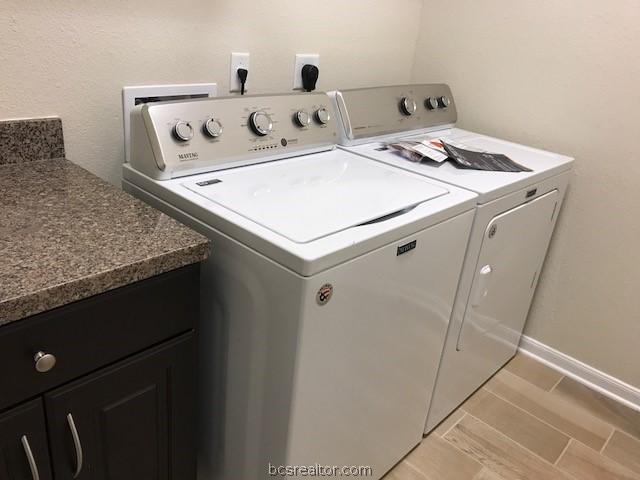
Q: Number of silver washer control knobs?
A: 5